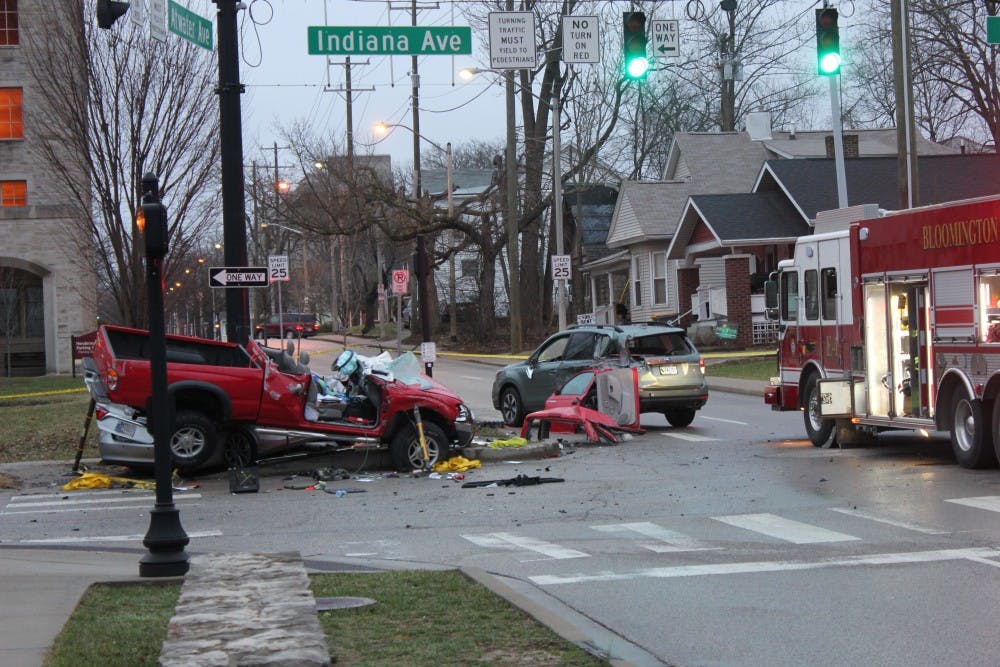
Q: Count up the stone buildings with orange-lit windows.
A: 1